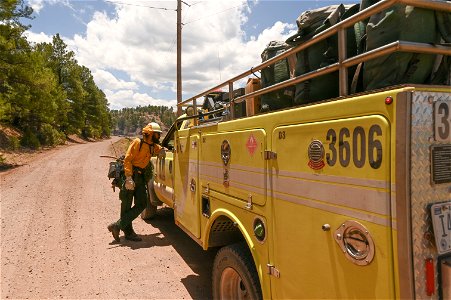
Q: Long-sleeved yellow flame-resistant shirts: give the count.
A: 1